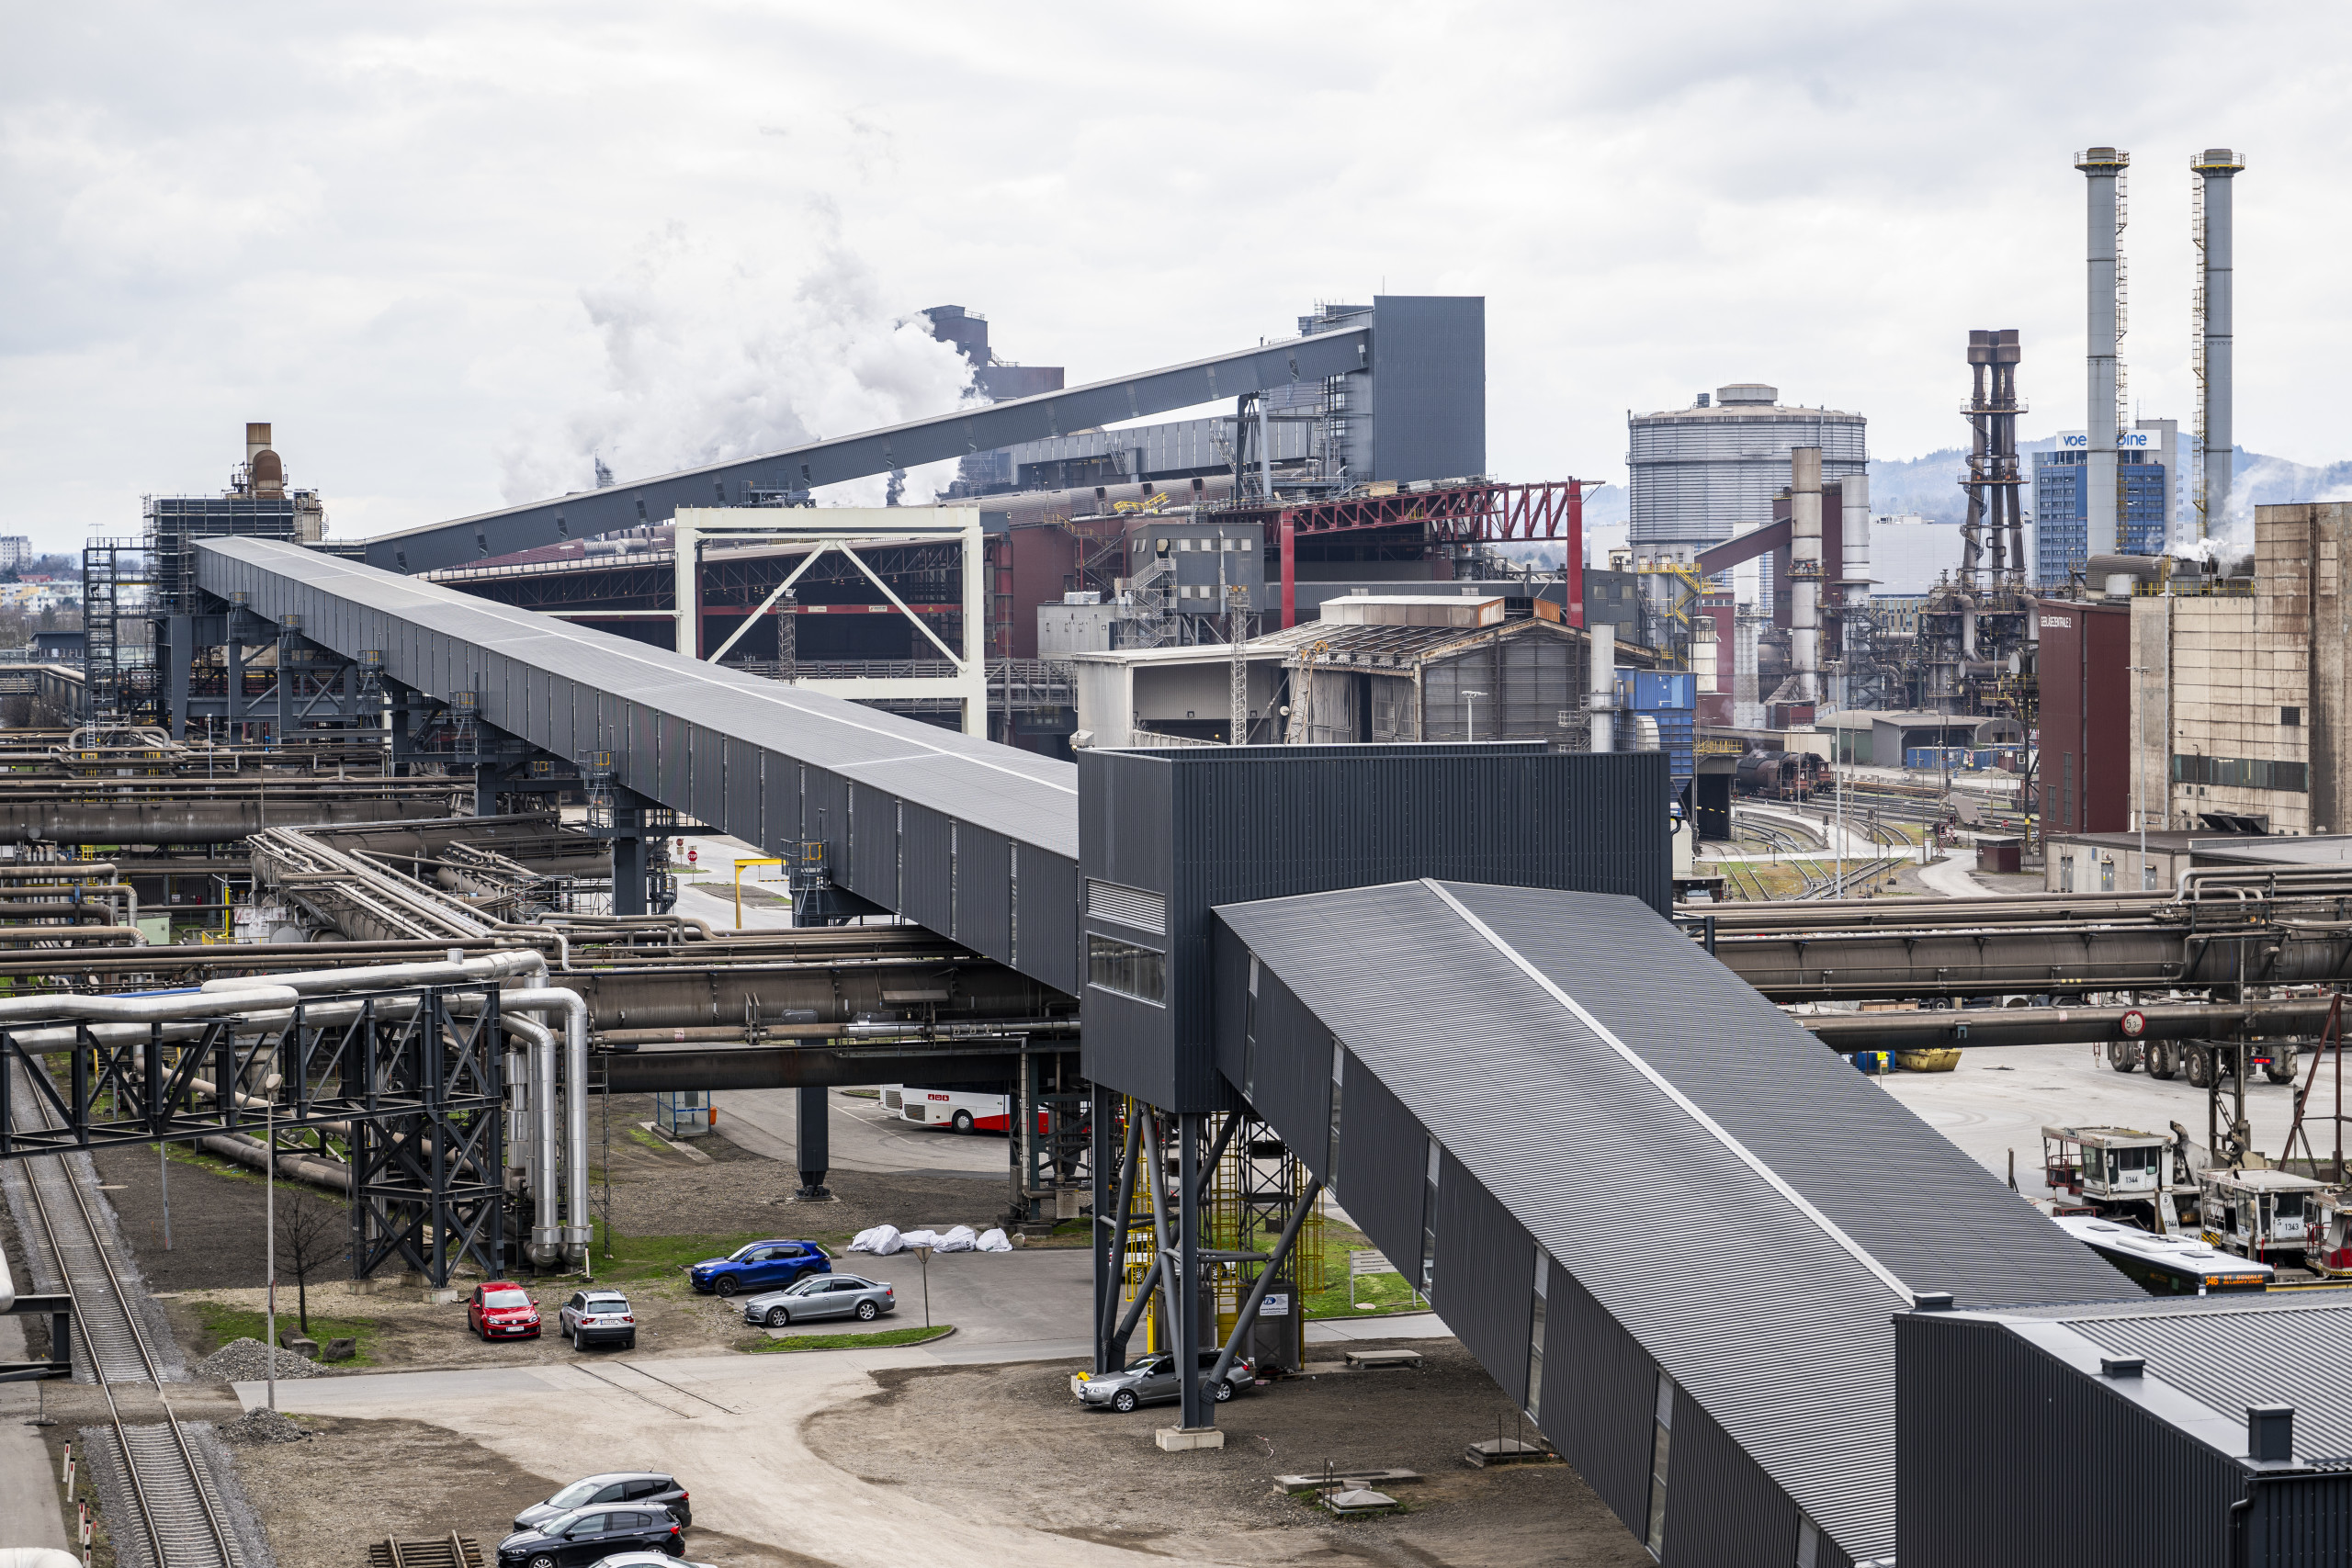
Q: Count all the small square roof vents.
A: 3